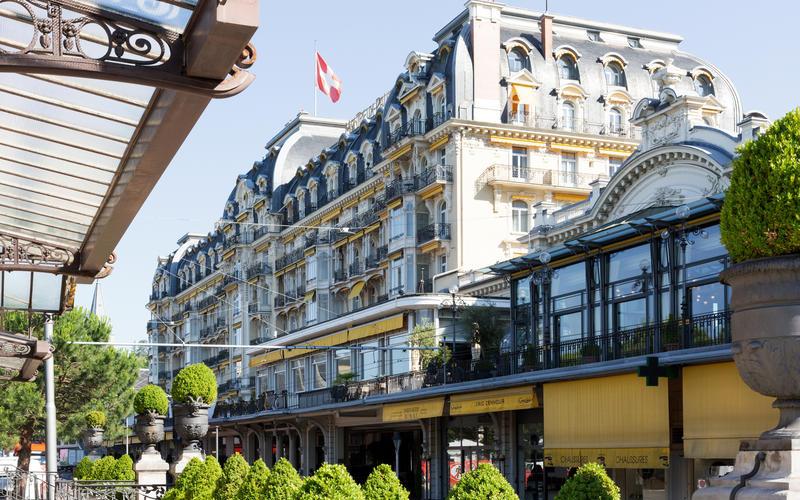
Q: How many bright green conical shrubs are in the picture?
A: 12